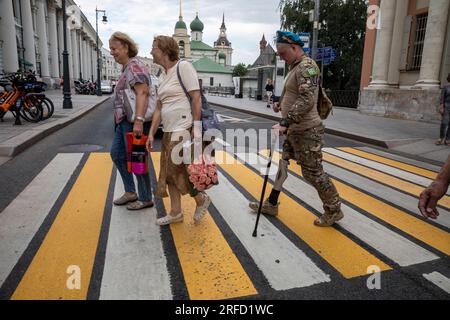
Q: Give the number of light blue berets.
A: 1